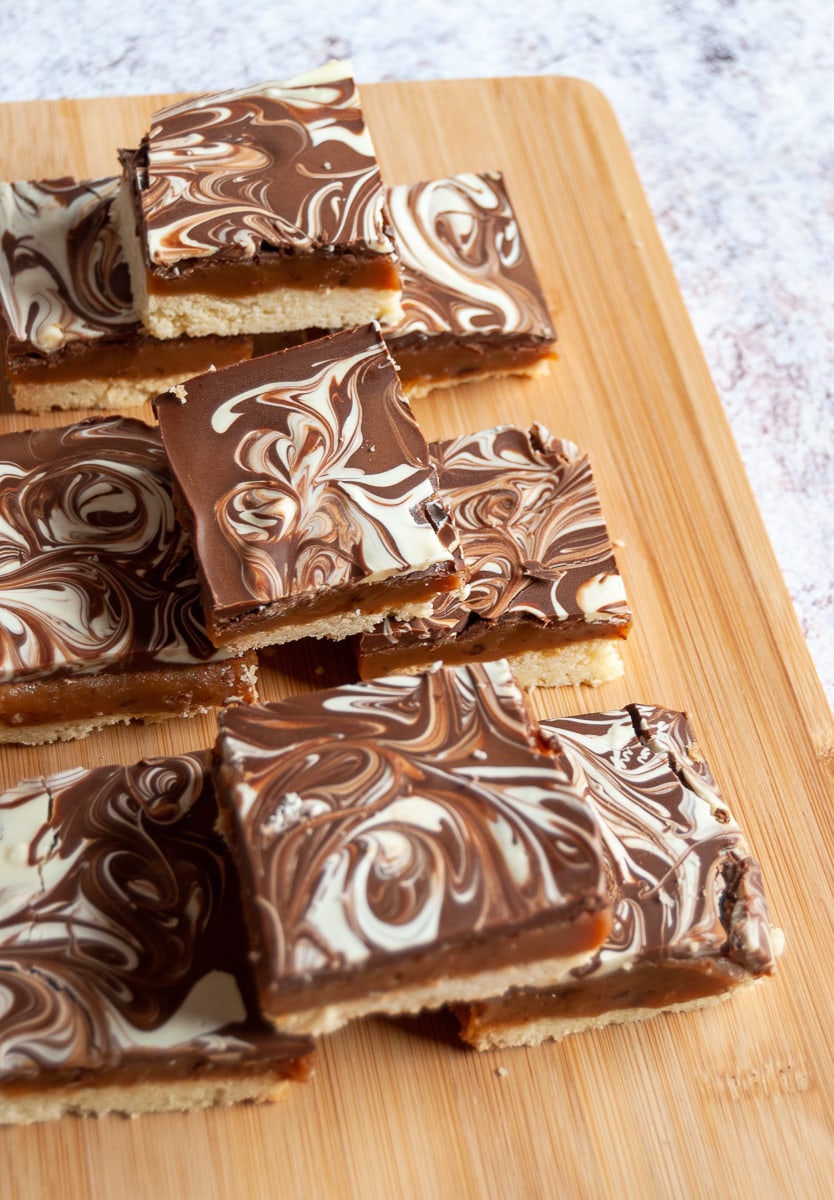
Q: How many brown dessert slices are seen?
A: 9